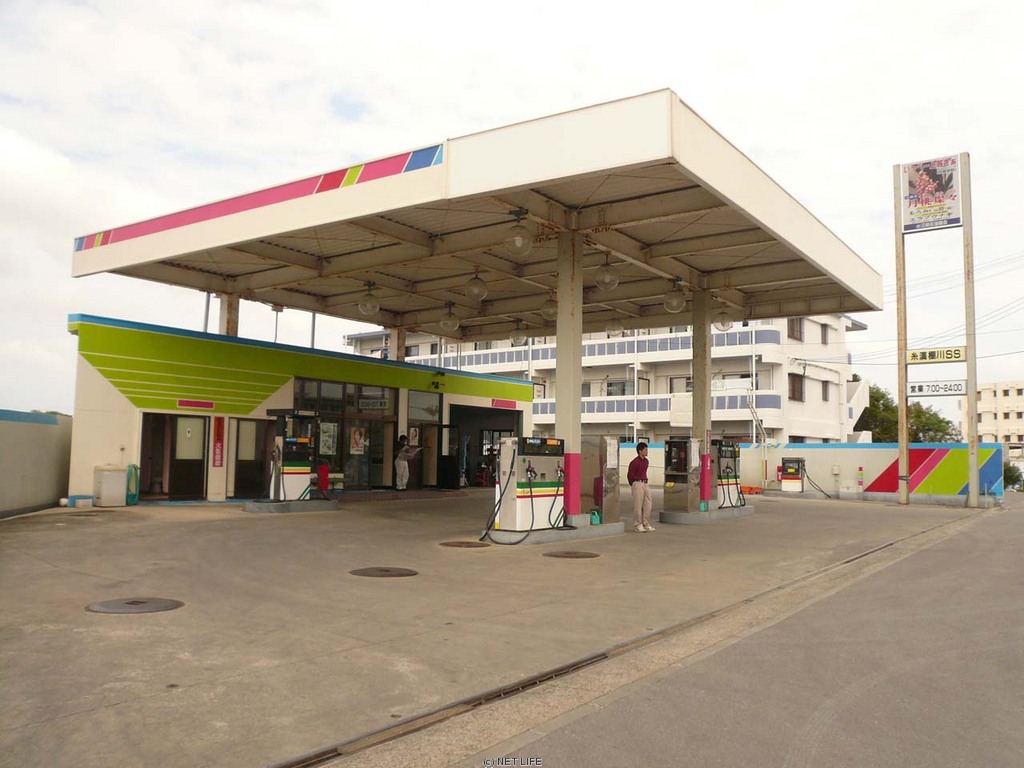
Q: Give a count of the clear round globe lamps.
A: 10